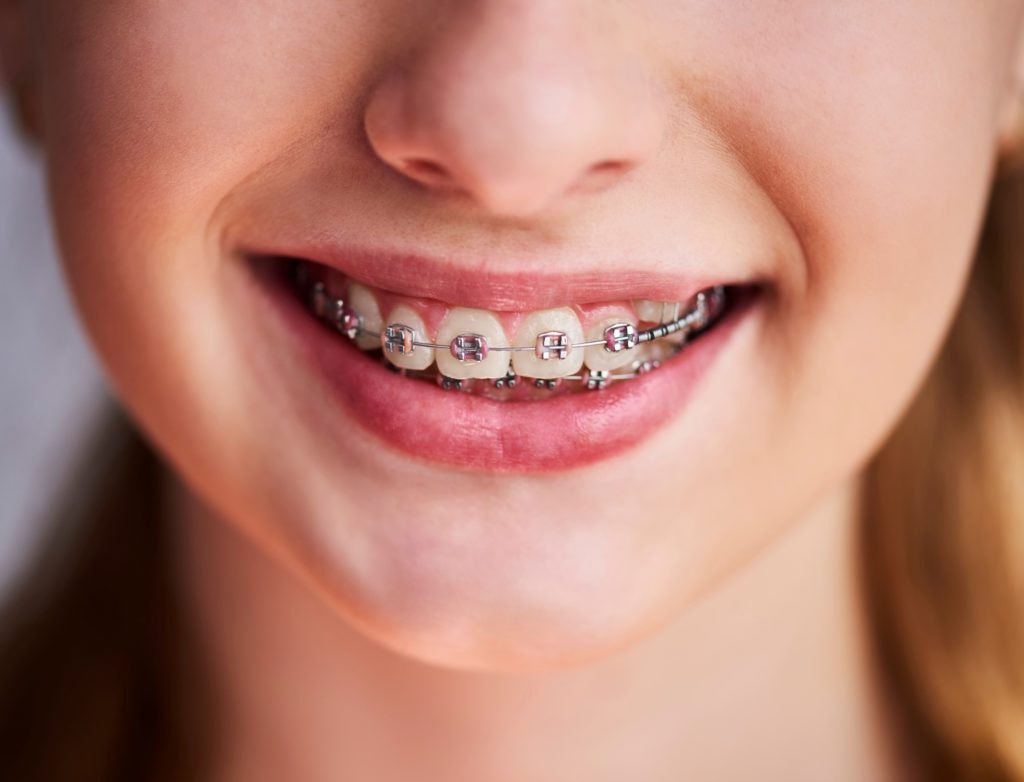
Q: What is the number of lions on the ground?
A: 0